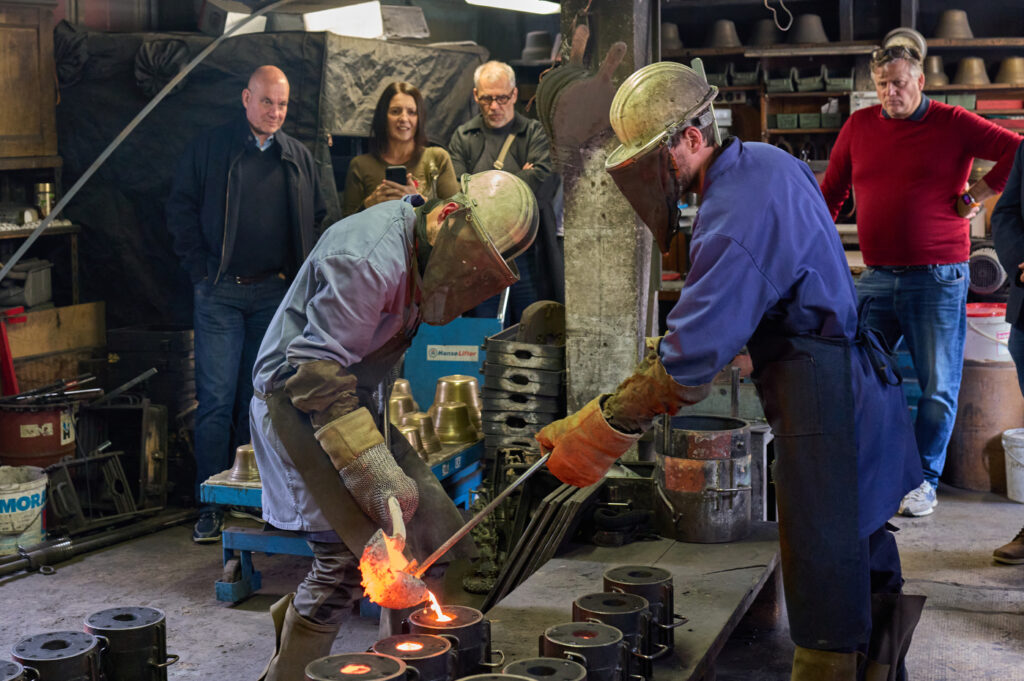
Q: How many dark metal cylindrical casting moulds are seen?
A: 11